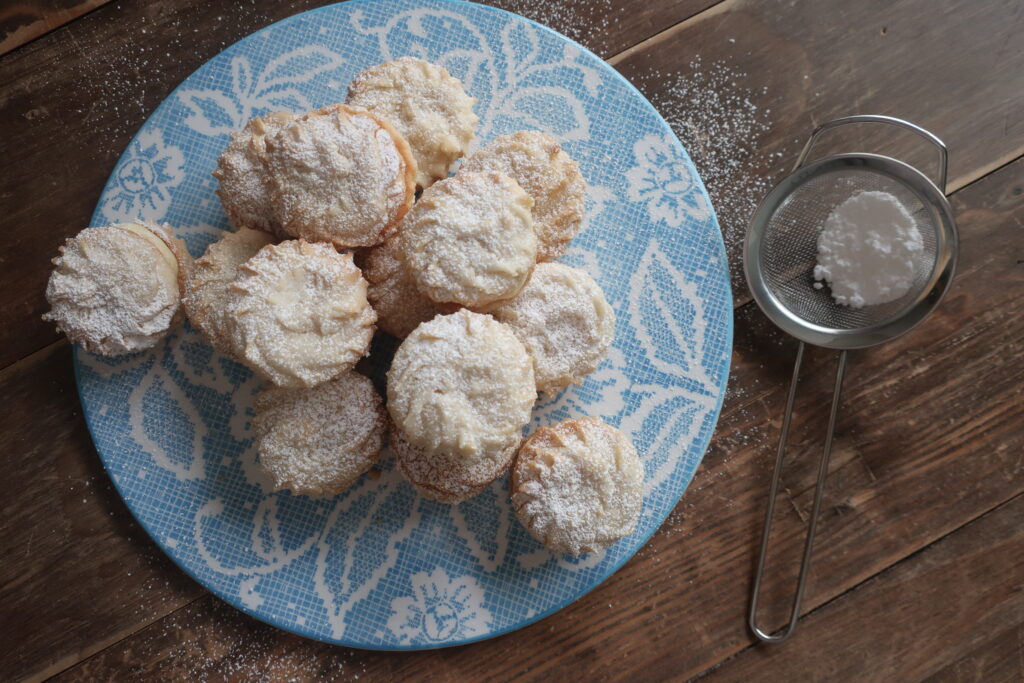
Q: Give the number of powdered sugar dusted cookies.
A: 14